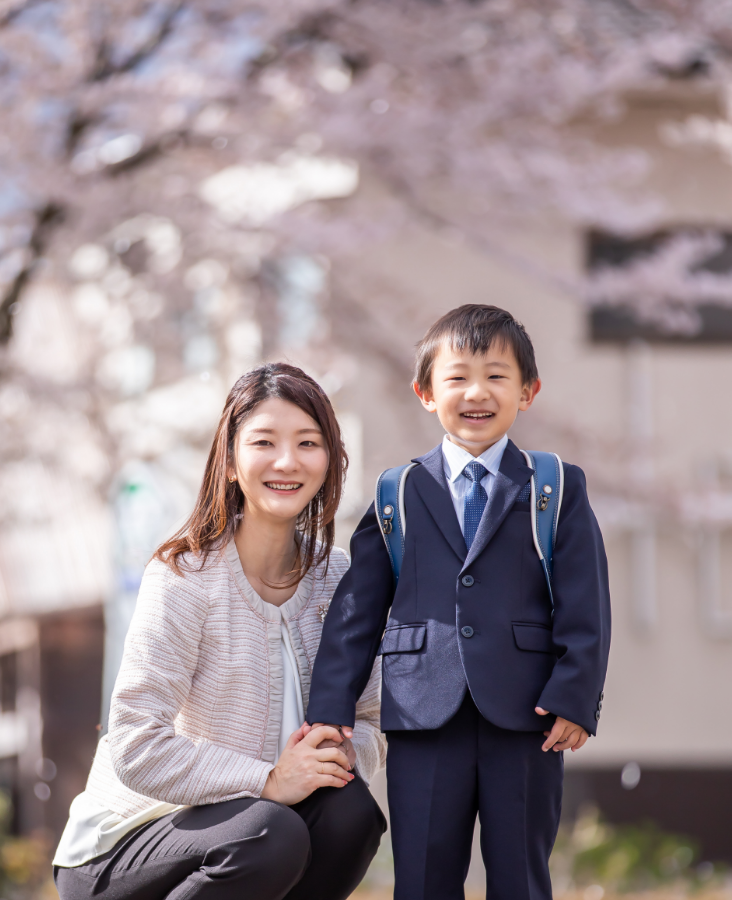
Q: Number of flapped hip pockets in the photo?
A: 2